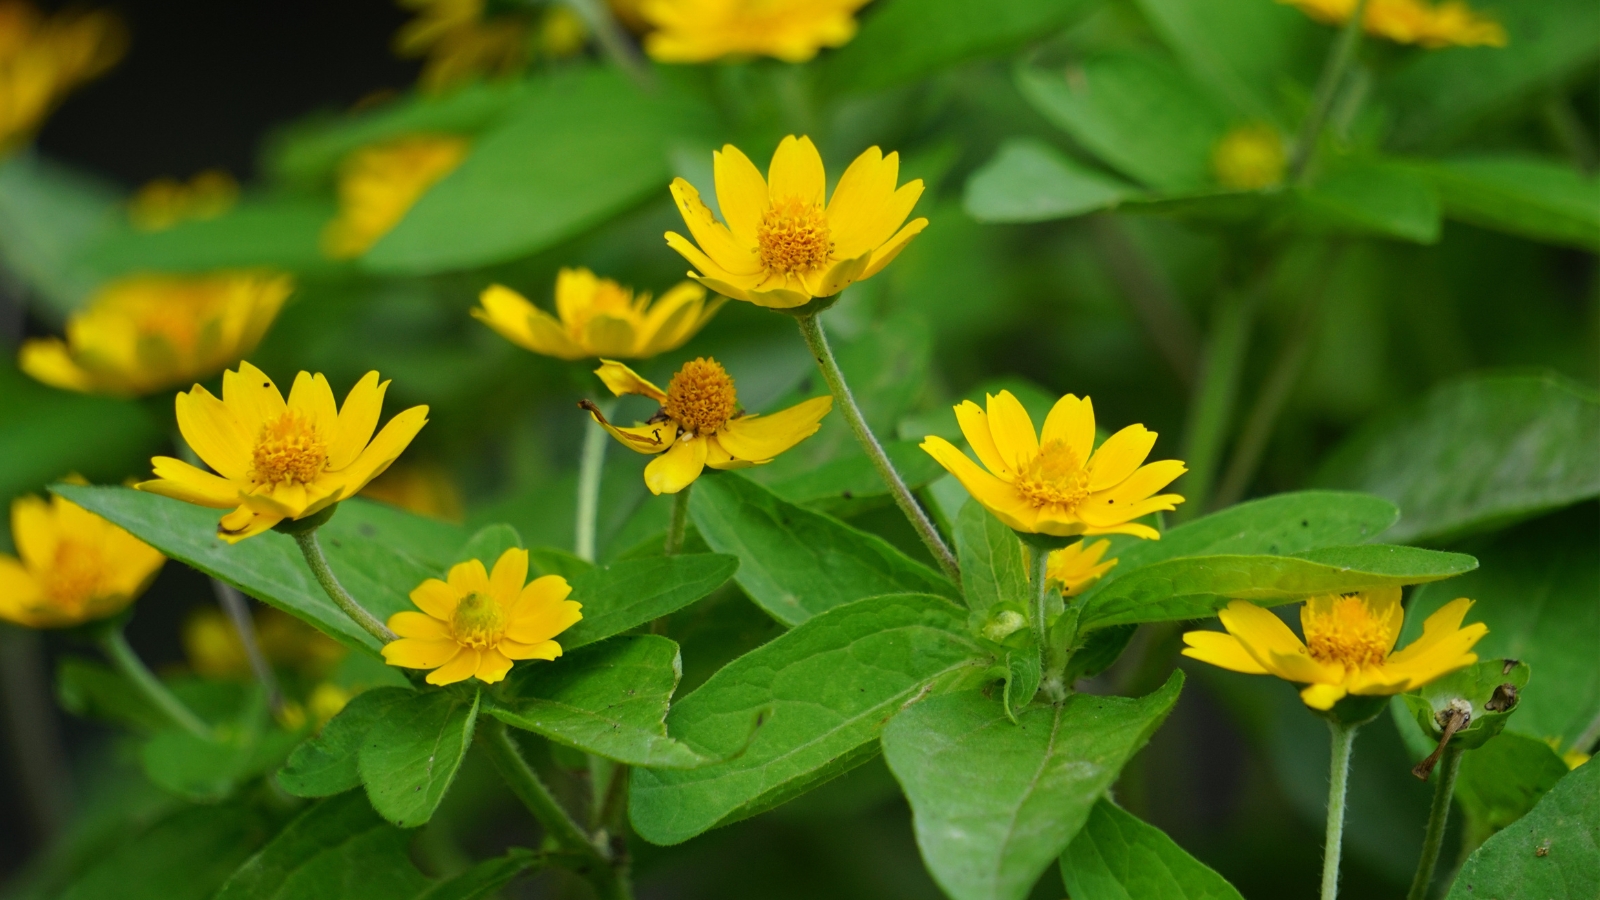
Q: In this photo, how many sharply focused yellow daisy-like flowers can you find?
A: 6